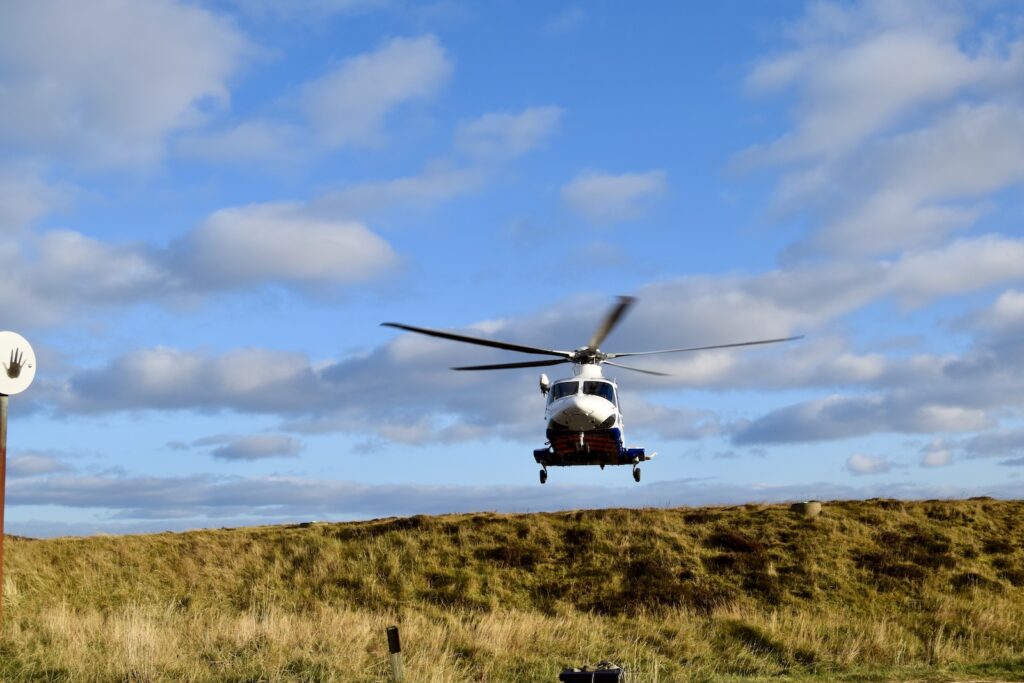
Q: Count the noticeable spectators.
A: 0